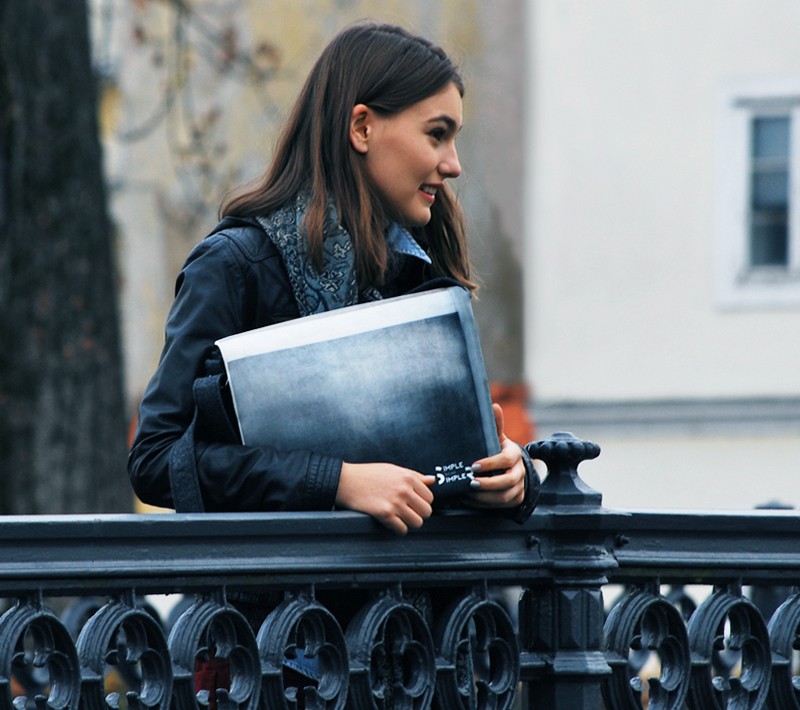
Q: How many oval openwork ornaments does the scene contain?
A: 9